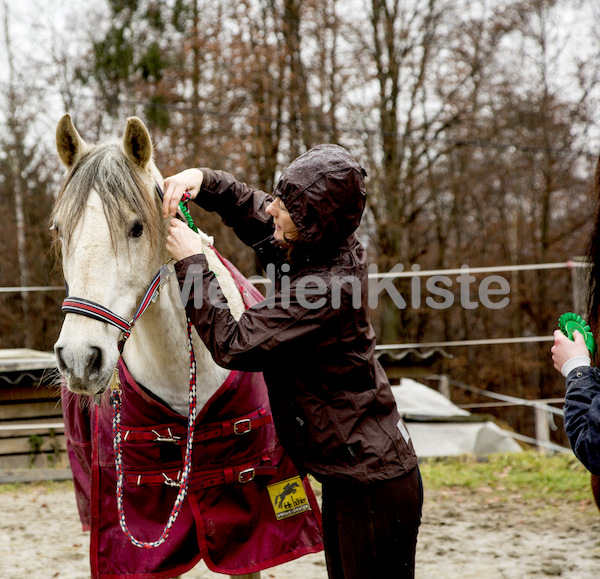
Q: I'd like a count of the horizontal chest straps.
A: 2